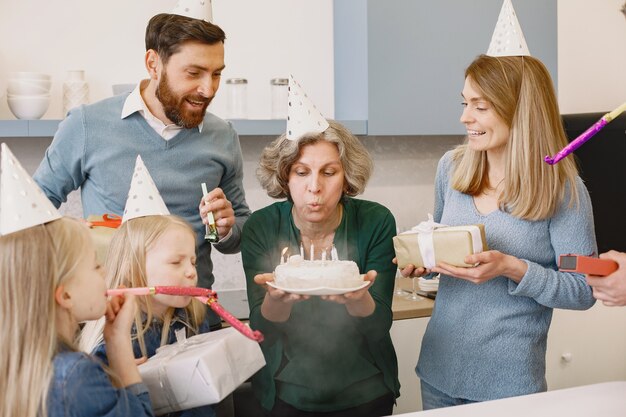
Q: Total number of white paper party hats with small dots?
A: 5